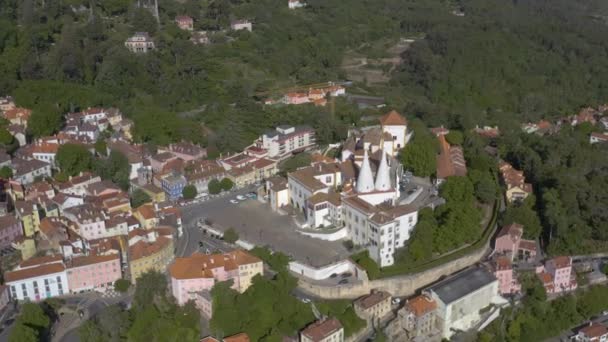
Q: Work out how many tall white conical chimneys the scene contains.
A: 2